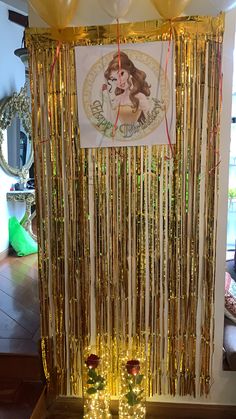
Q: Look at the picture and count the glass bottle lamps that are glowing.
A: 2